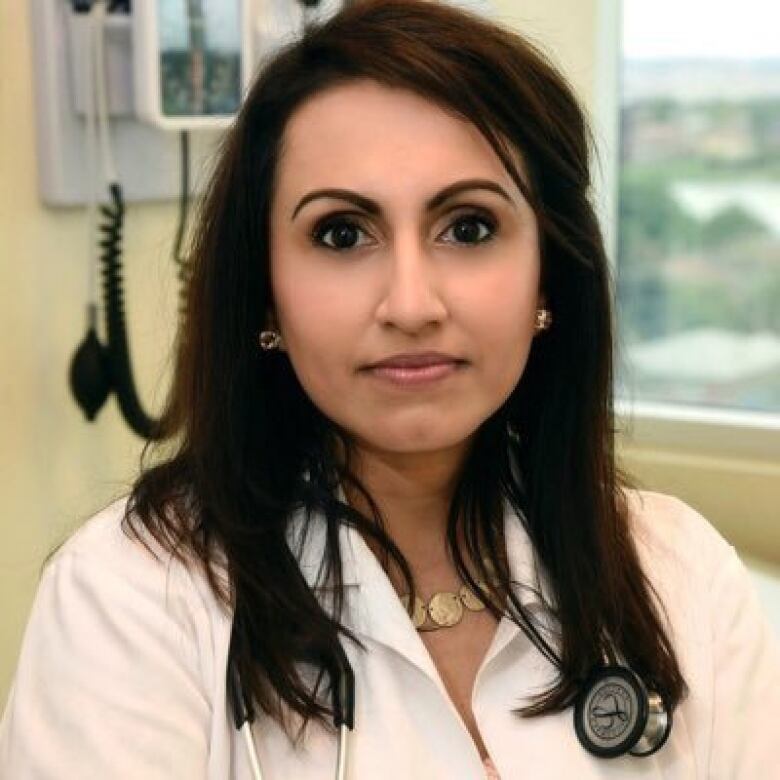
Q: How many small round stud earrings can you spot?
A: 2